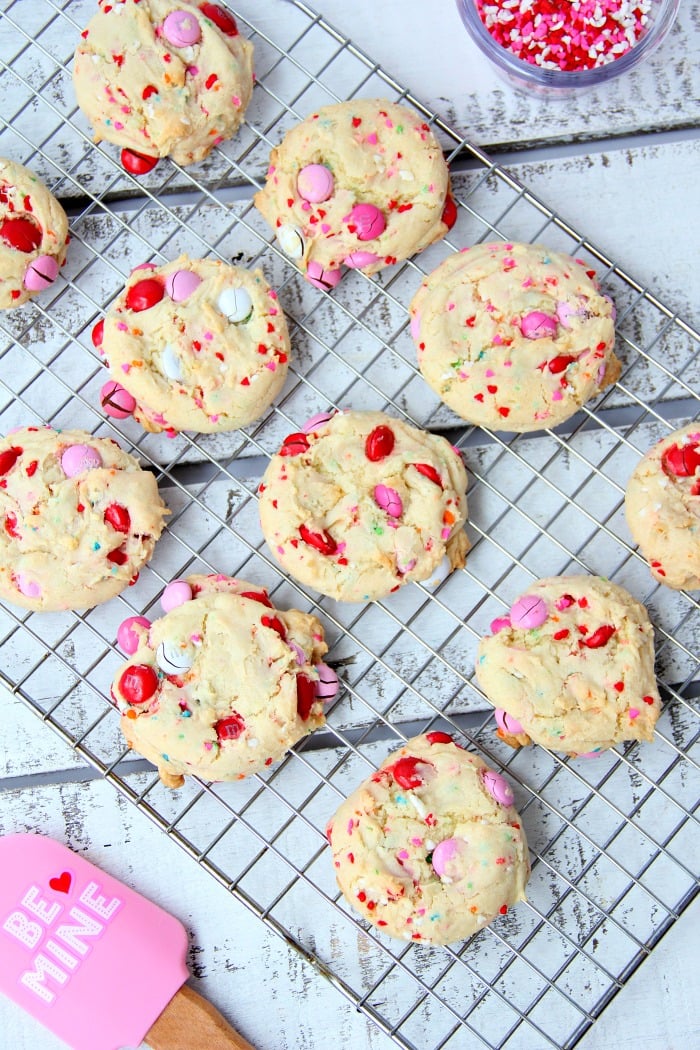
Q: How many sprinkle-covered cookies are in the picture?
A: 11